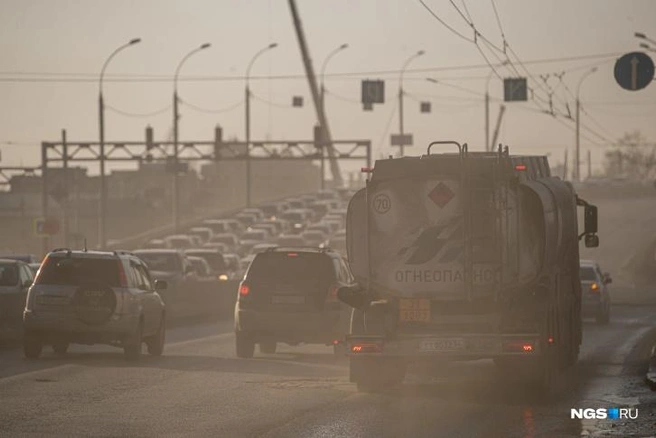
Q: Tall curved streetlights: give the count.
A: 7